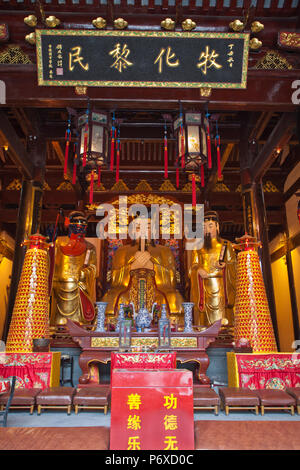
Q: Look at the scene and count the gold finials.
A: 10